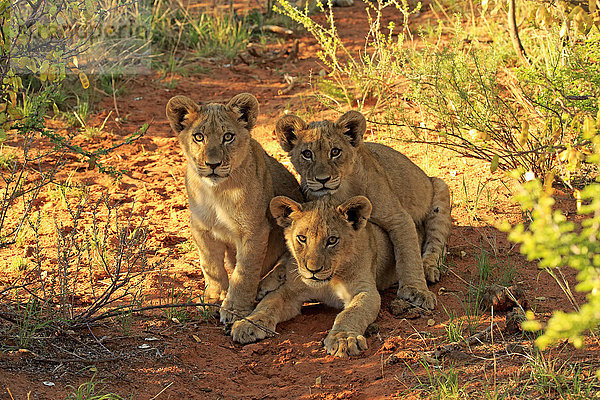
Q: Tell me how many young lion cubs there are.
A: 3